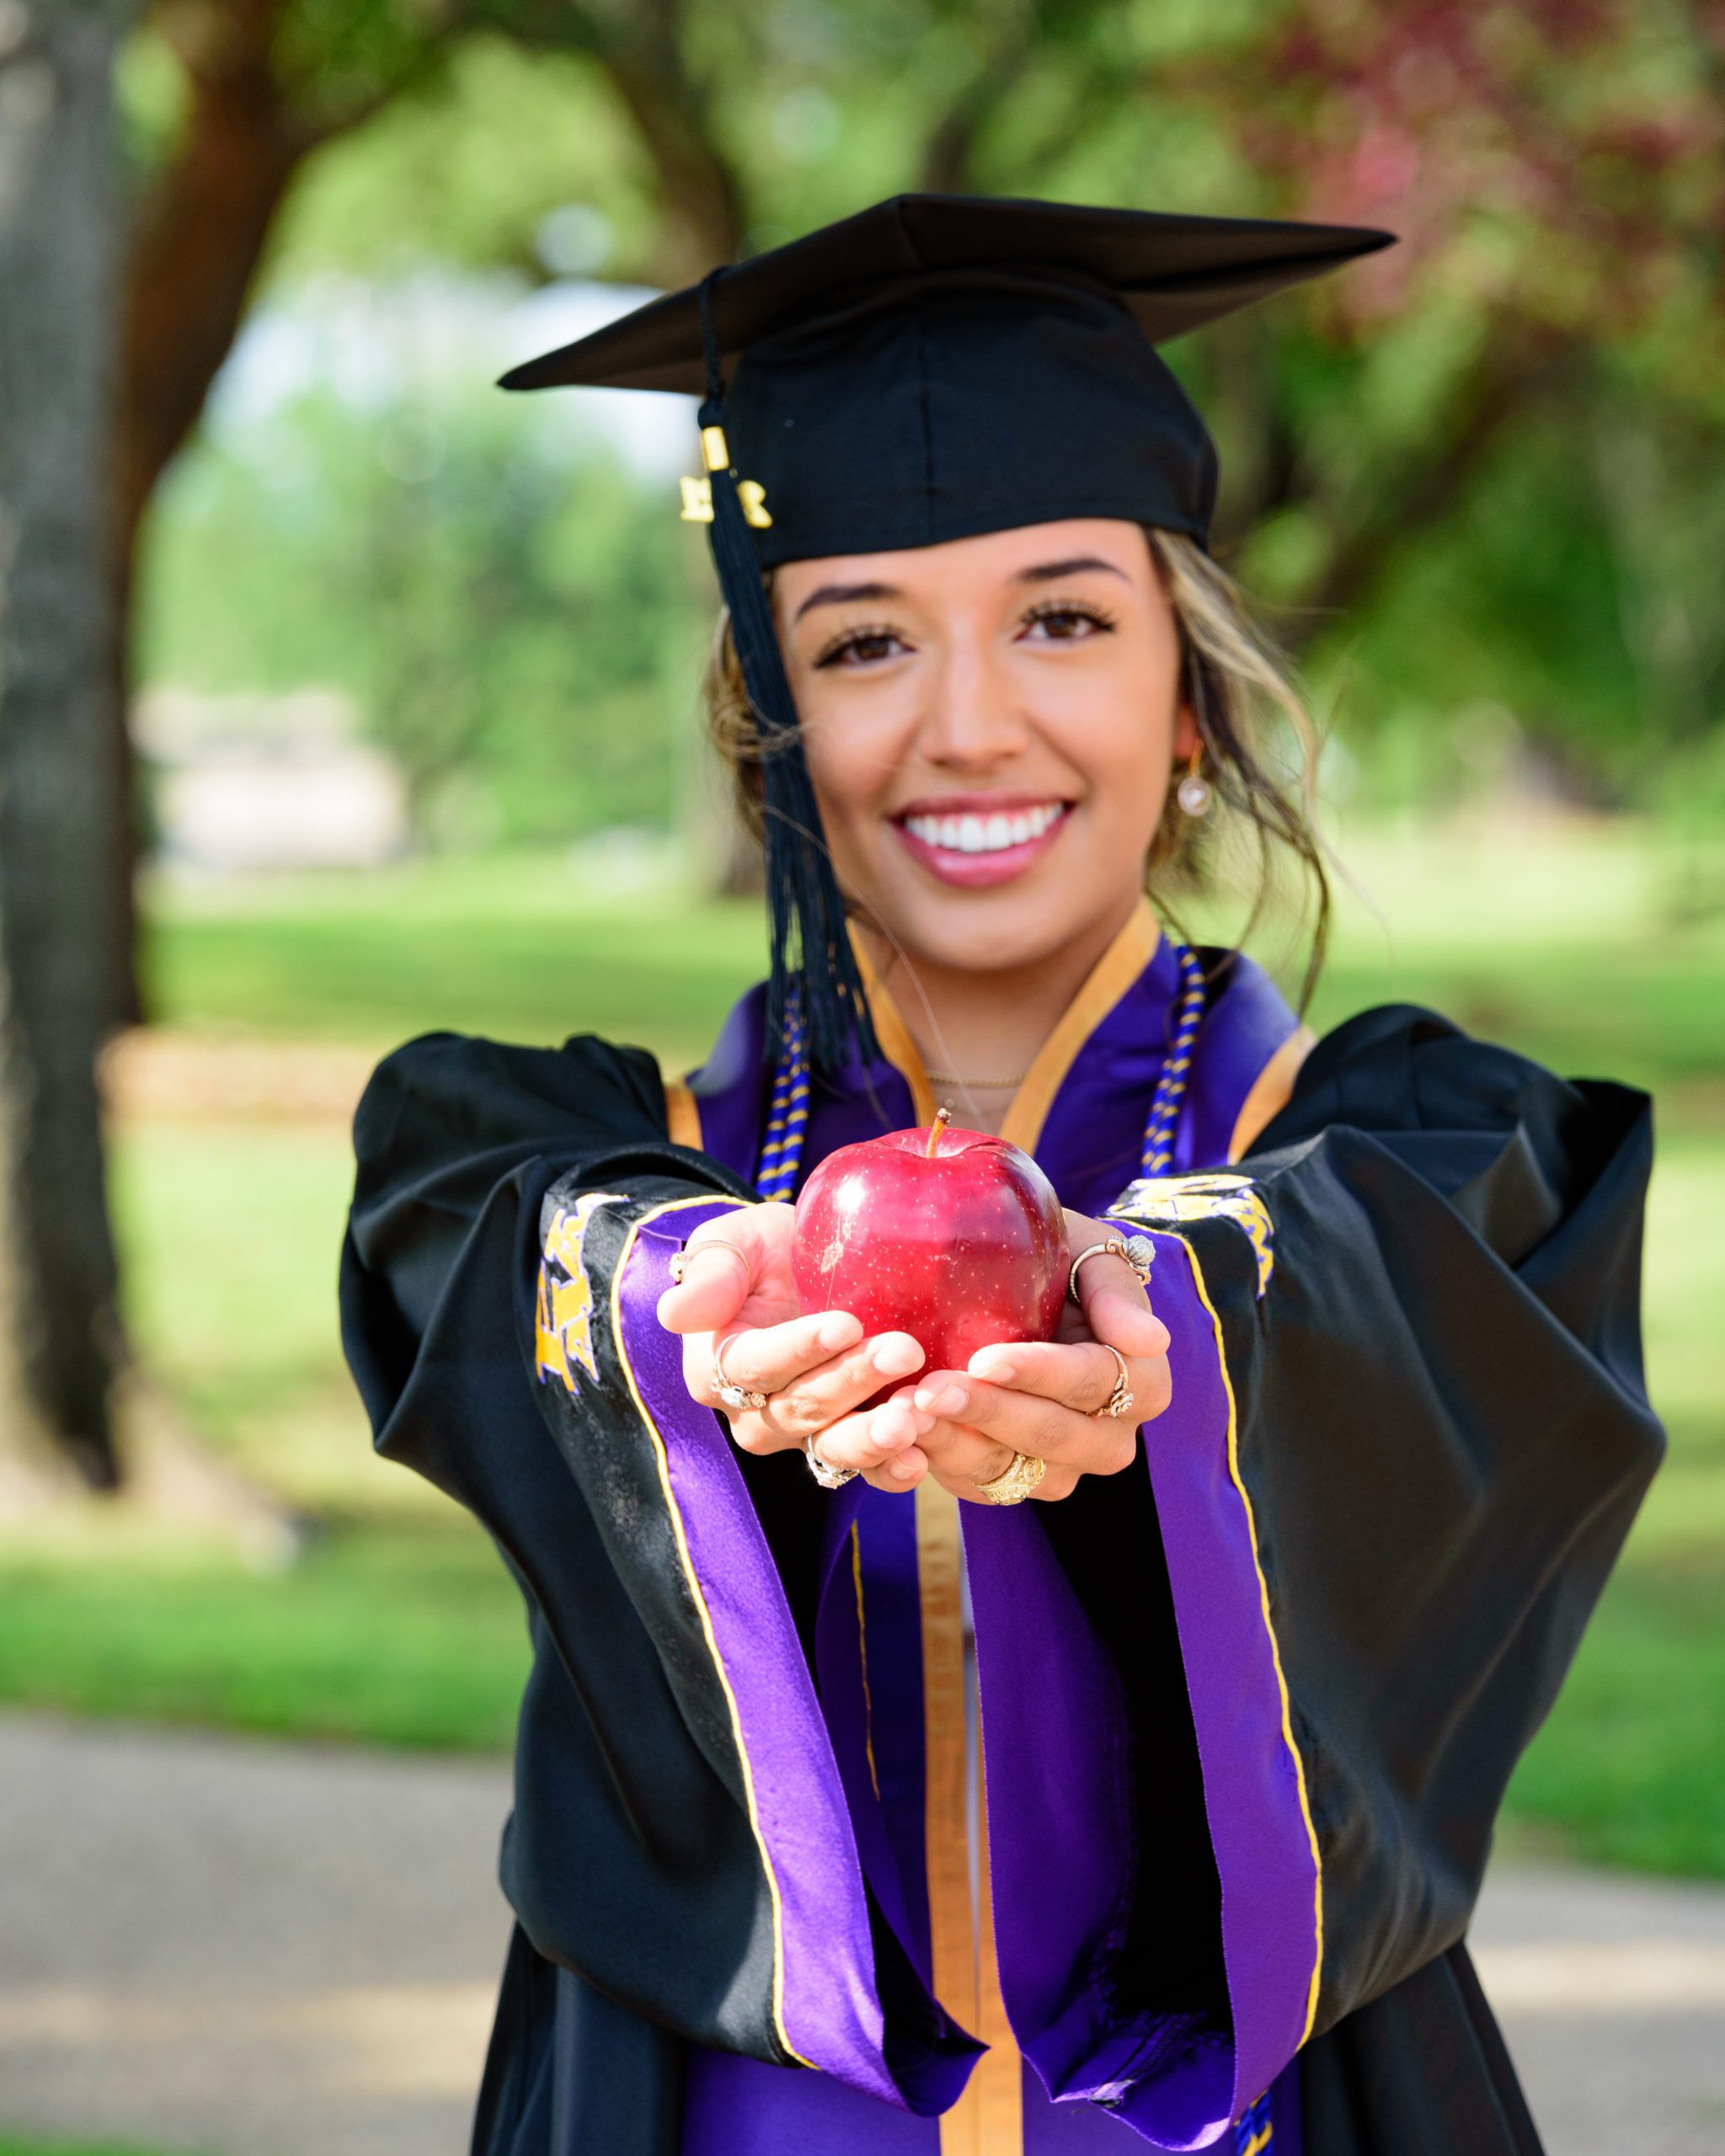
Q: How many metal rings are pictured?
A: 6